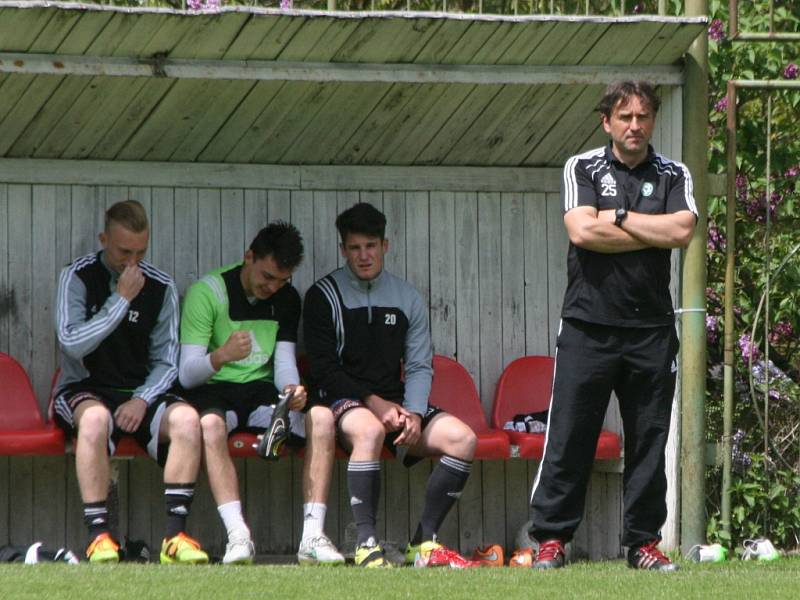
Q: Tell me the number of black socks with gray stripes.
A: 4